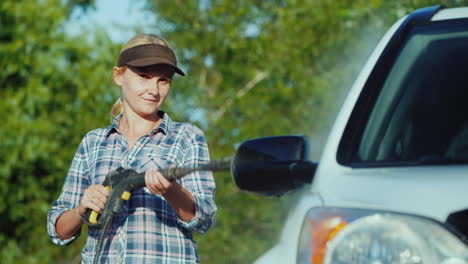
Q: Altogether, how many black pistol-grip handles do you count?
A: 1